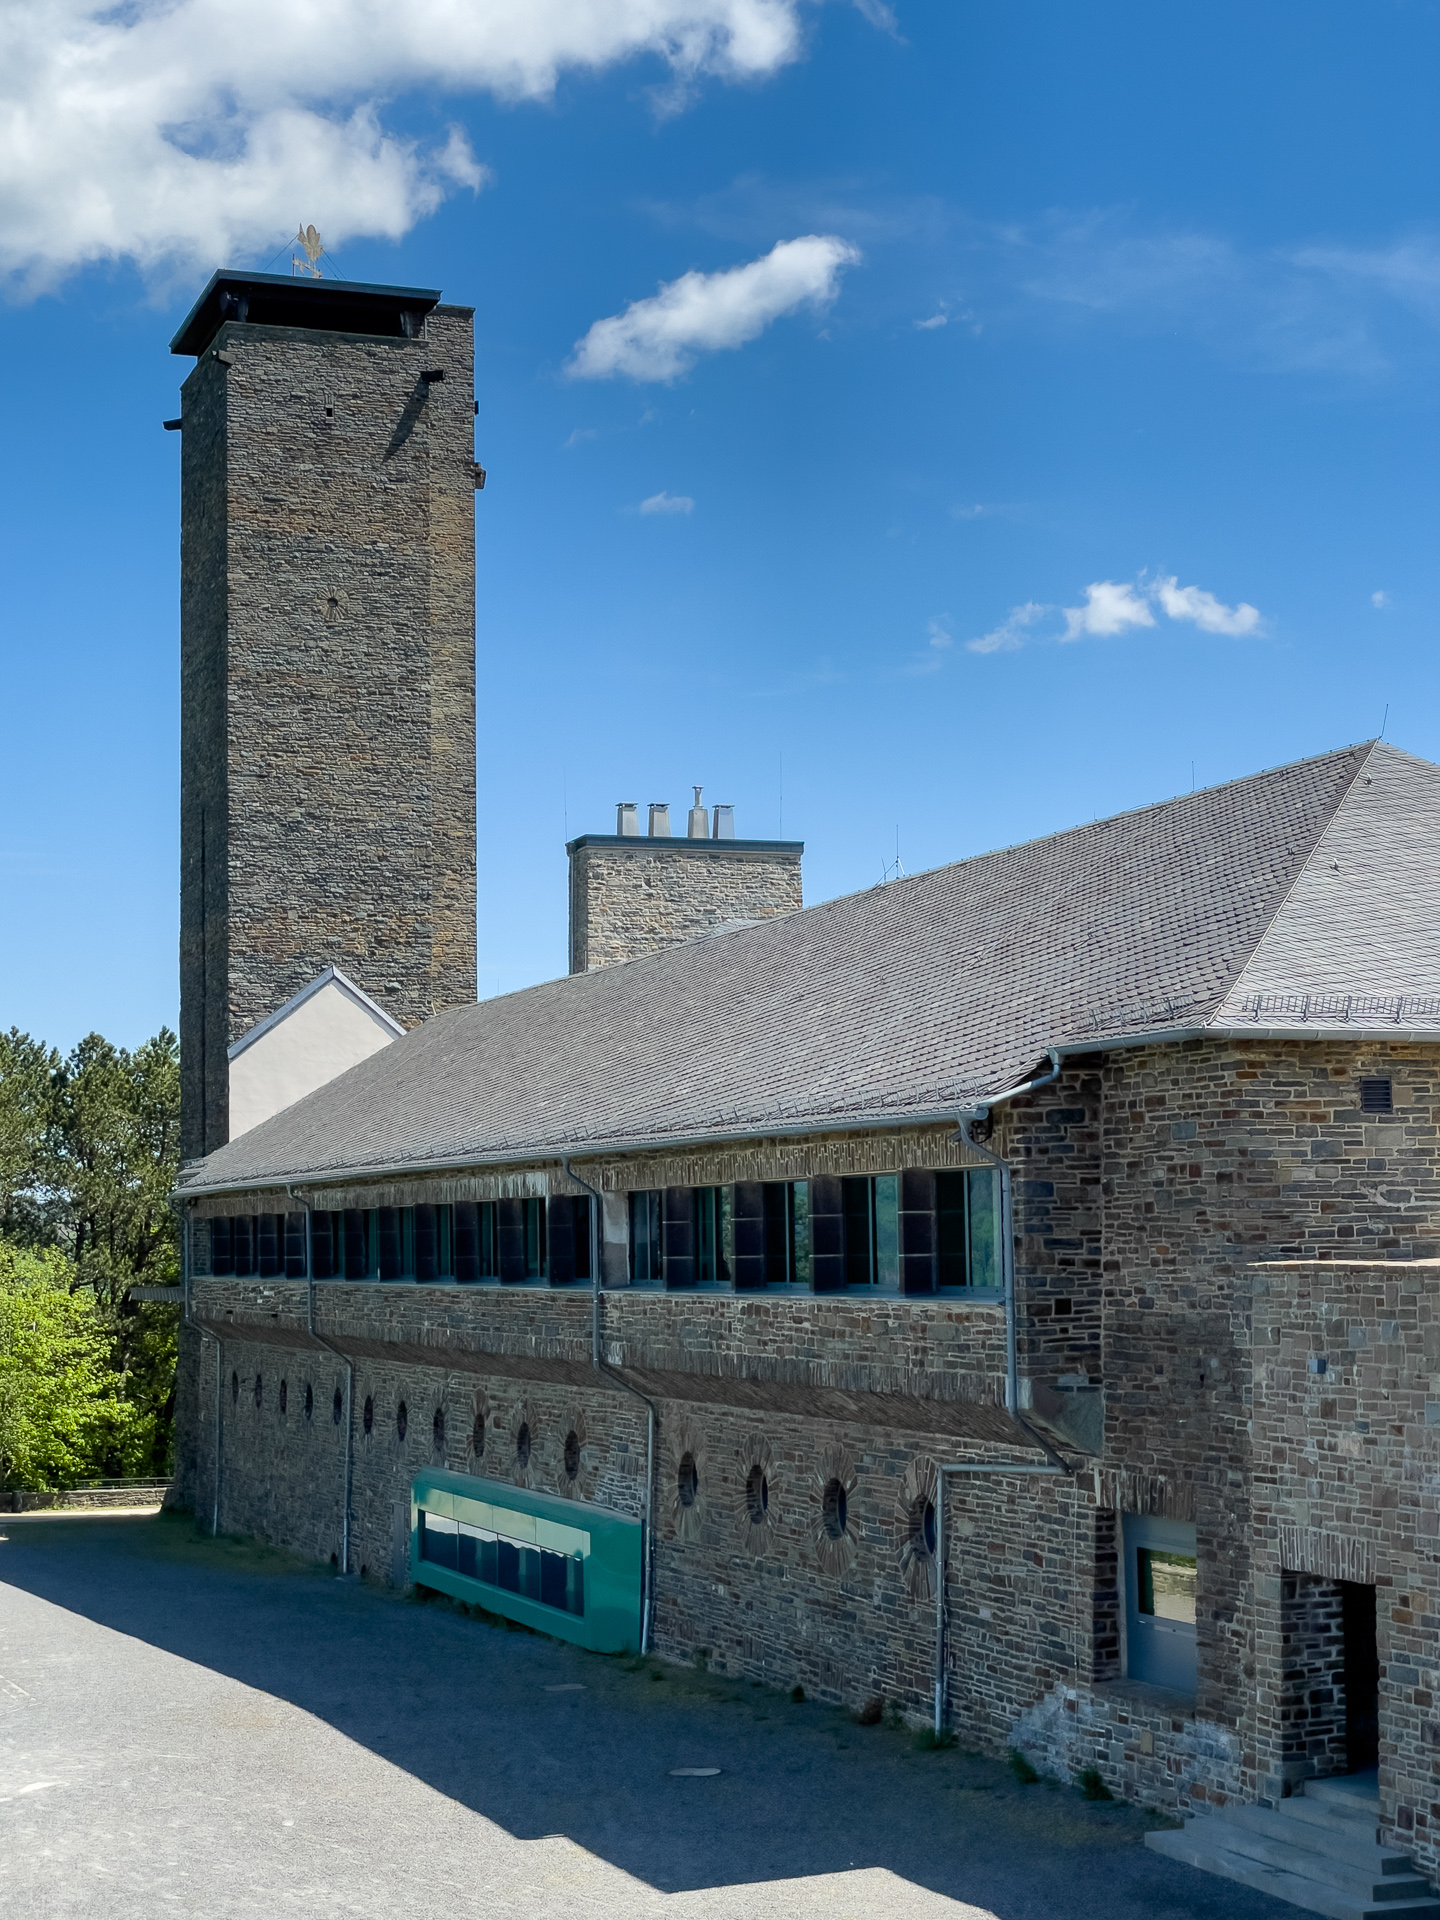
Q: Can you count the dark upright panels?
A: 15